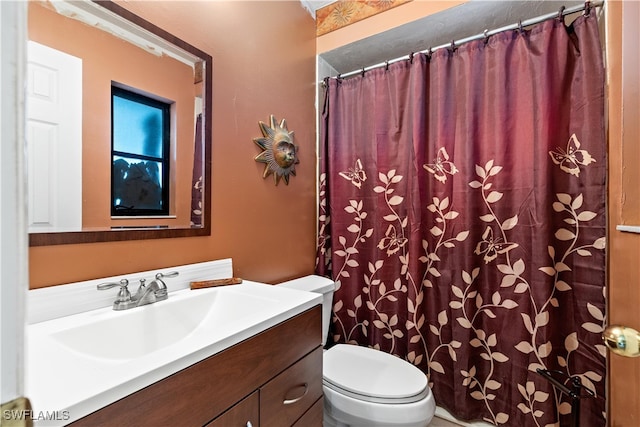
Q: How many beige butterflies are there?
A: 5